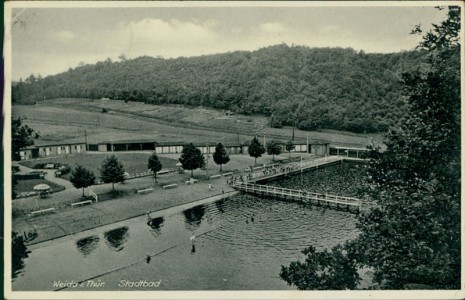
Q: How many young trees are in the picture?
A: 8